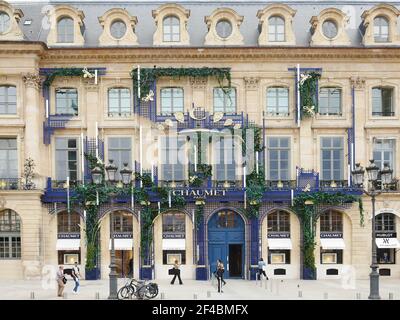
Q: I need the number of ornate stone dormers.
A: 8